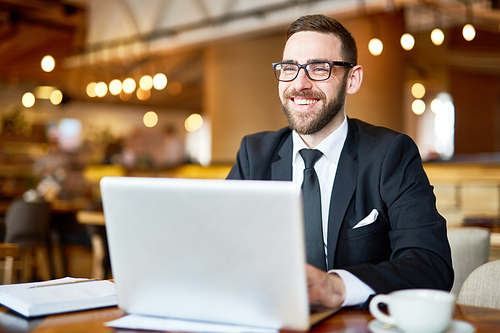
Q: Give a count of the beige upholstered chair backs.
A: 2